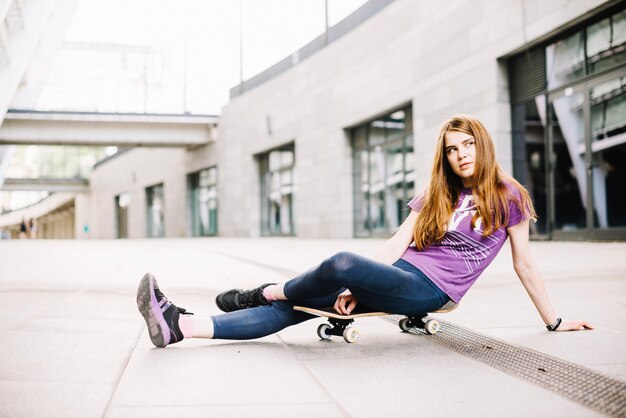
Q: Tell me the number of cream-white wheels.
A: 4